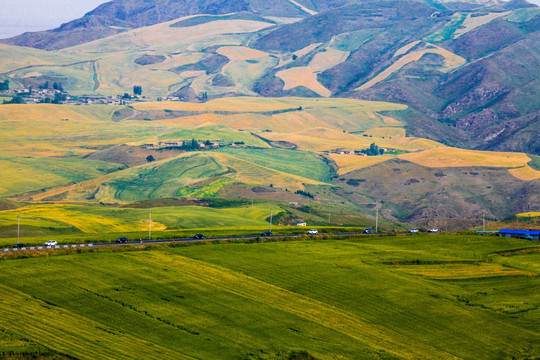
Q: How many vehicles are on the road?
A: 9